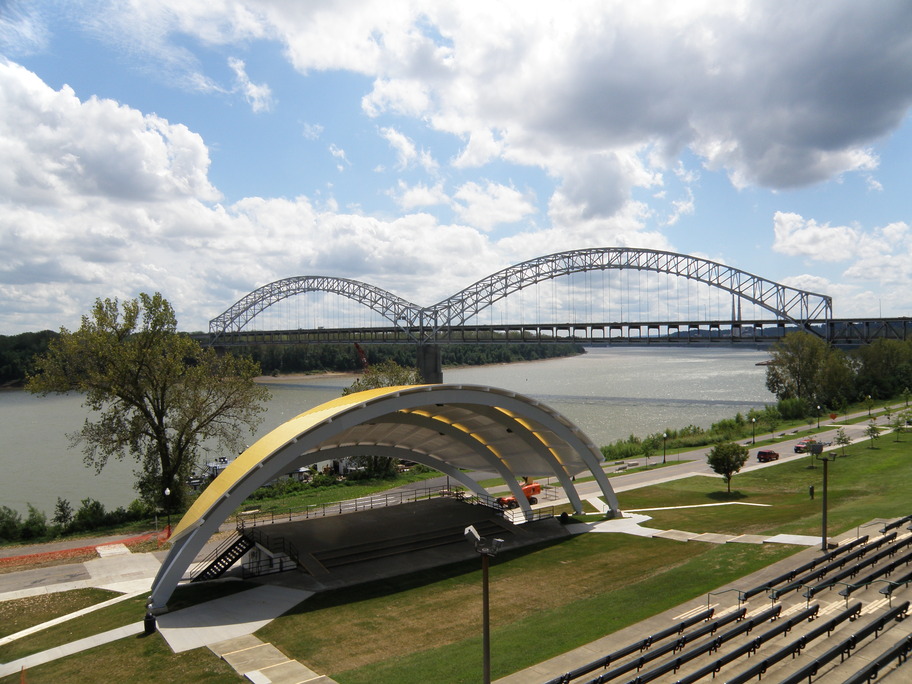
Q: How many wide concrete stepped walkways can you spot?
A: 2